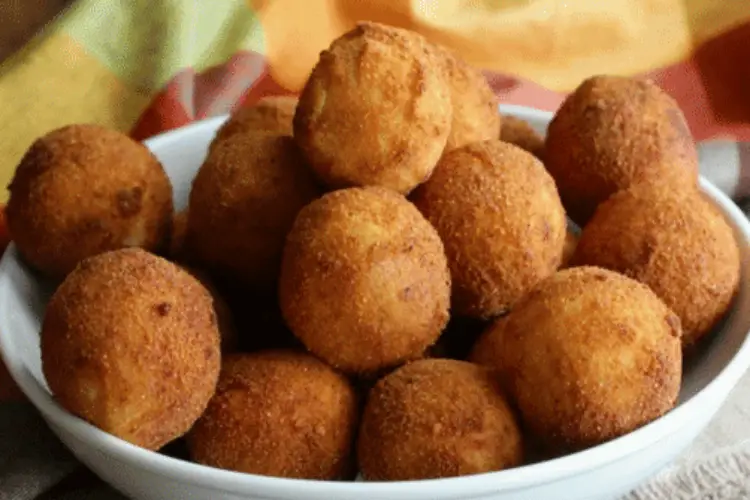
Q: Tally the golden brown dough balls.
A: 14